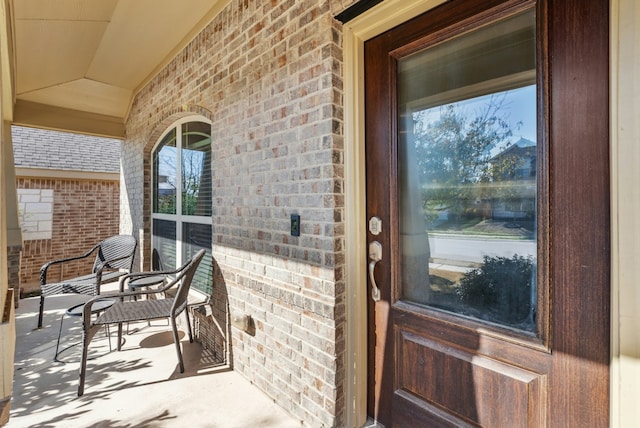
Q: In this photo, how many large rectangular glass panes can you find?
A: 1